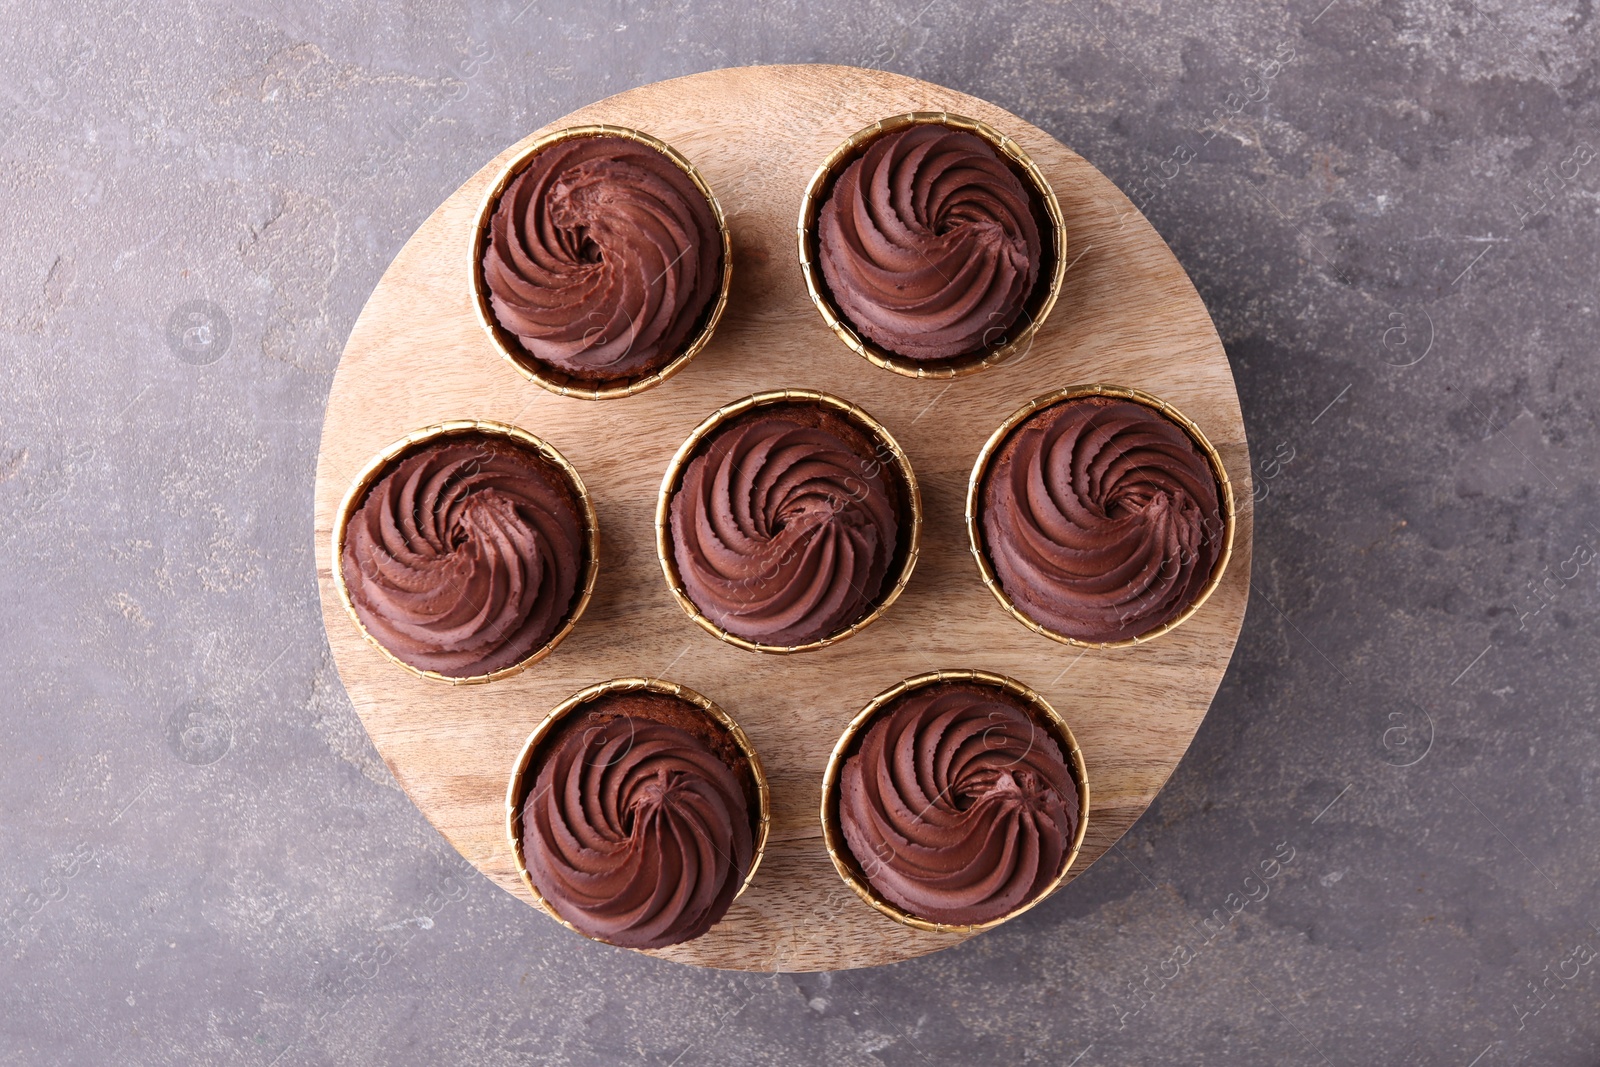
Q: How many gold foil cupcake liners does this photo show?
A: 7